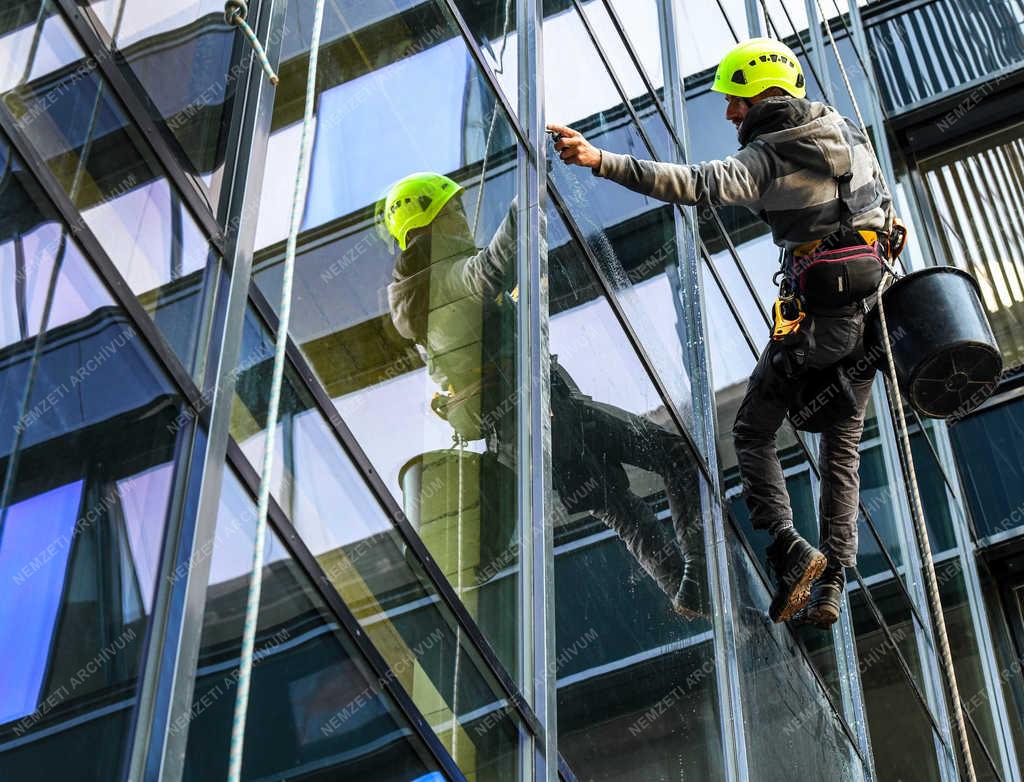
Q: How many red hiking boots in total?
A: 0